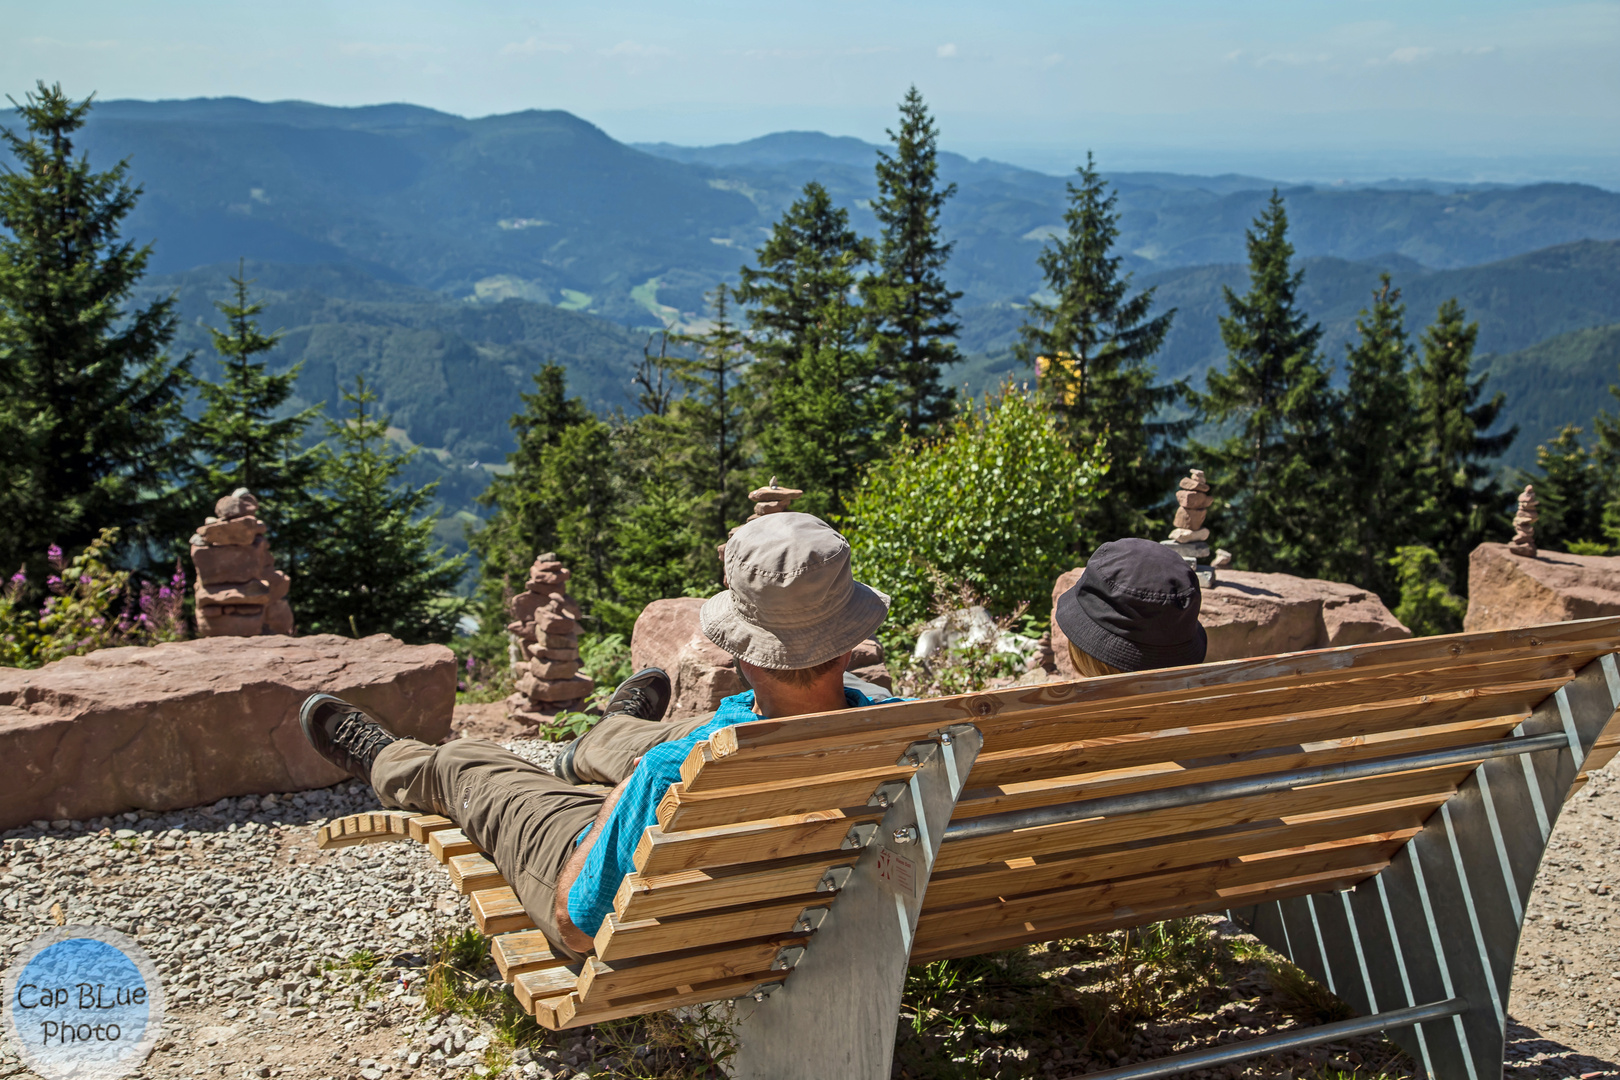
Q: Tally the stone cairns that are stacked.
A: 5